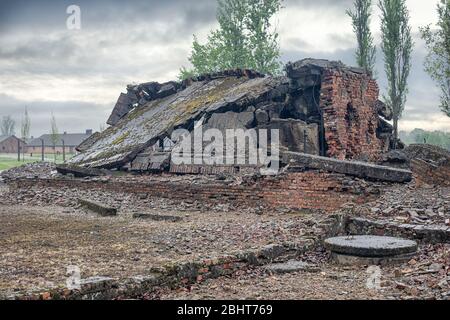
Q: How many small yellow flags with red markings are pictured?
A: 0